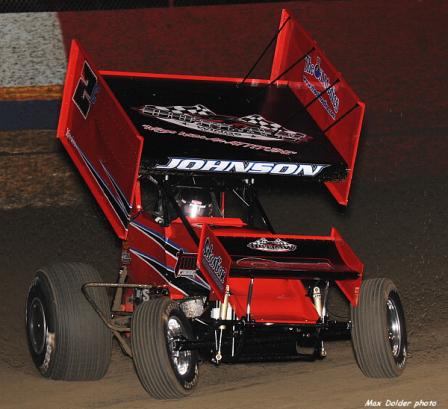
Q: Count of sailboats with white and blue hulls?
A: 0